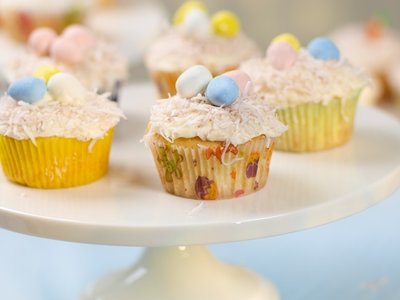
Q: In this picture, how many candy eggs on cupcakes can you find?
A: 15